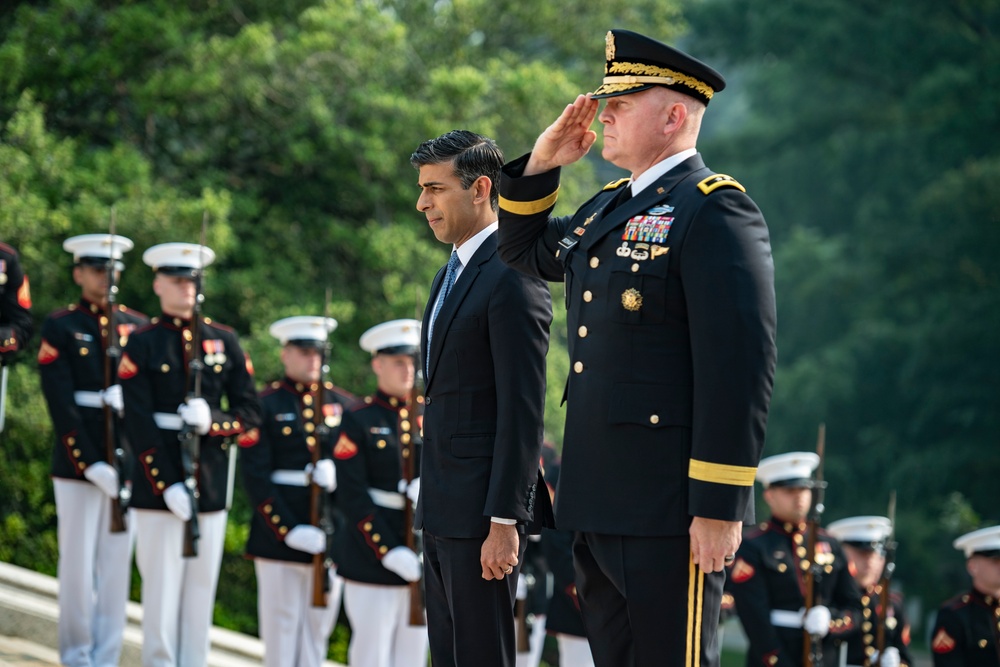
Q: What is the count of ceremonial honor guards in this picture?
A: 8